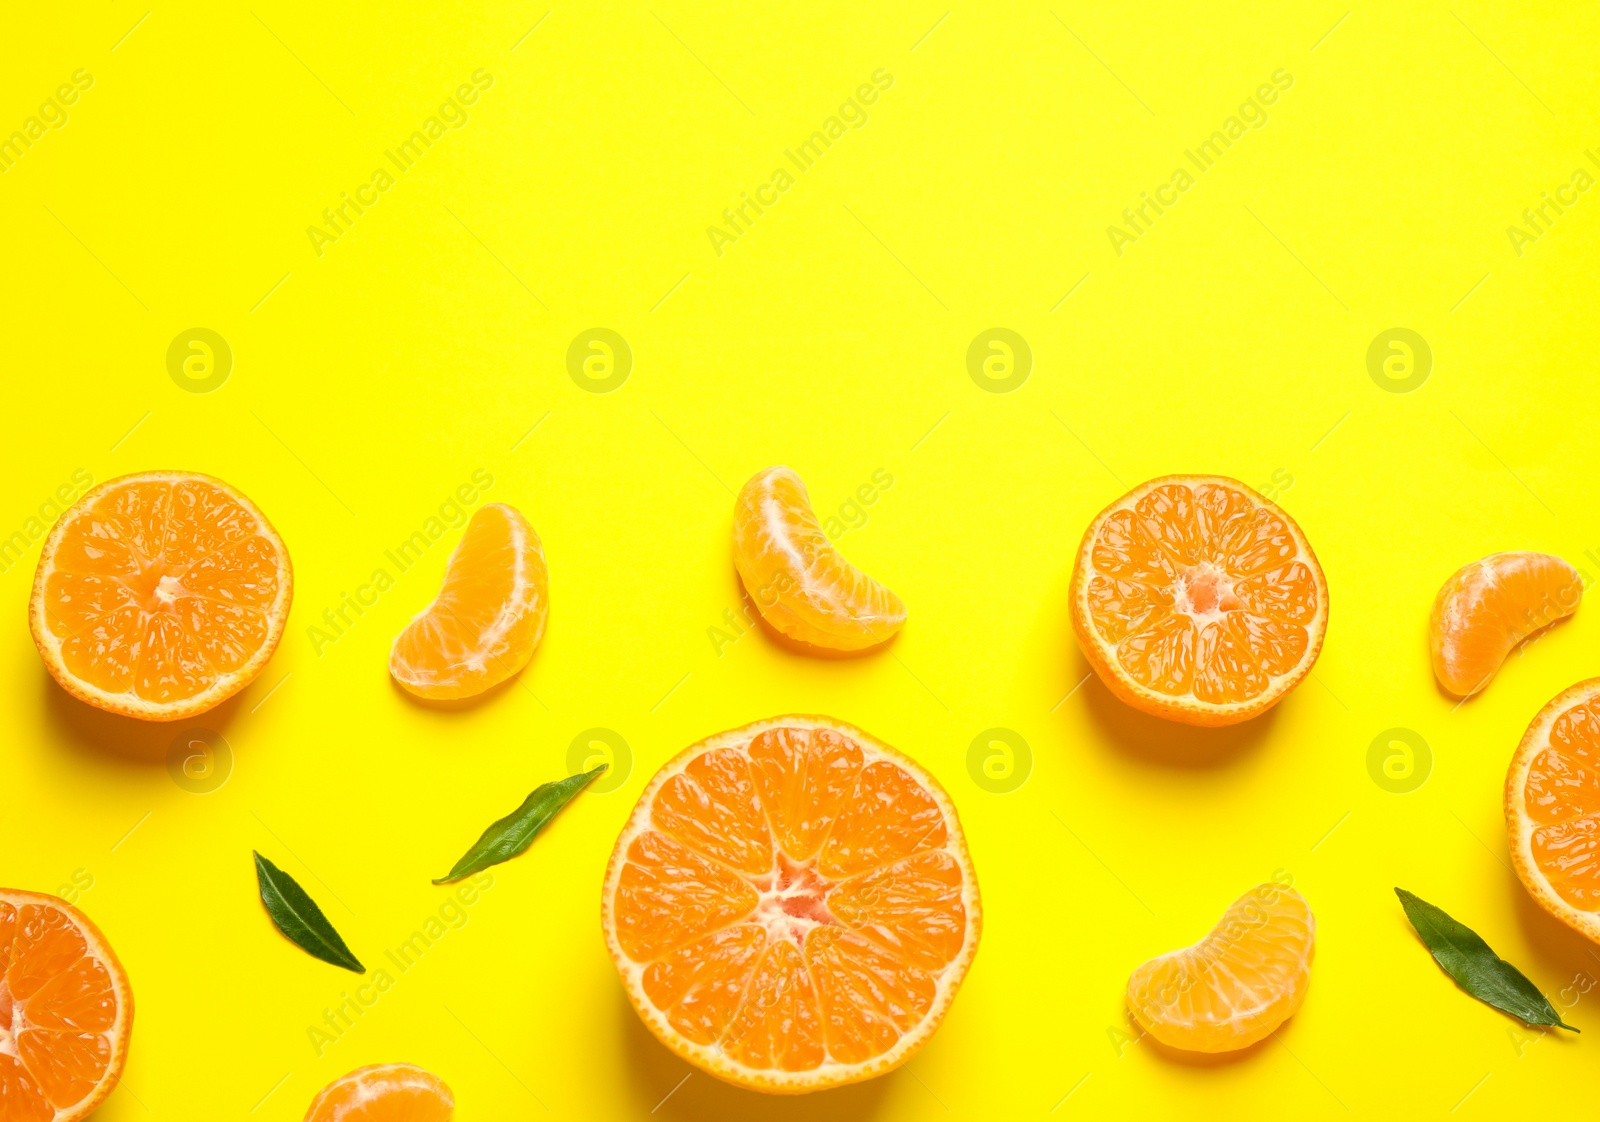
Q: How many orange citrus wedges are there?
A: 5